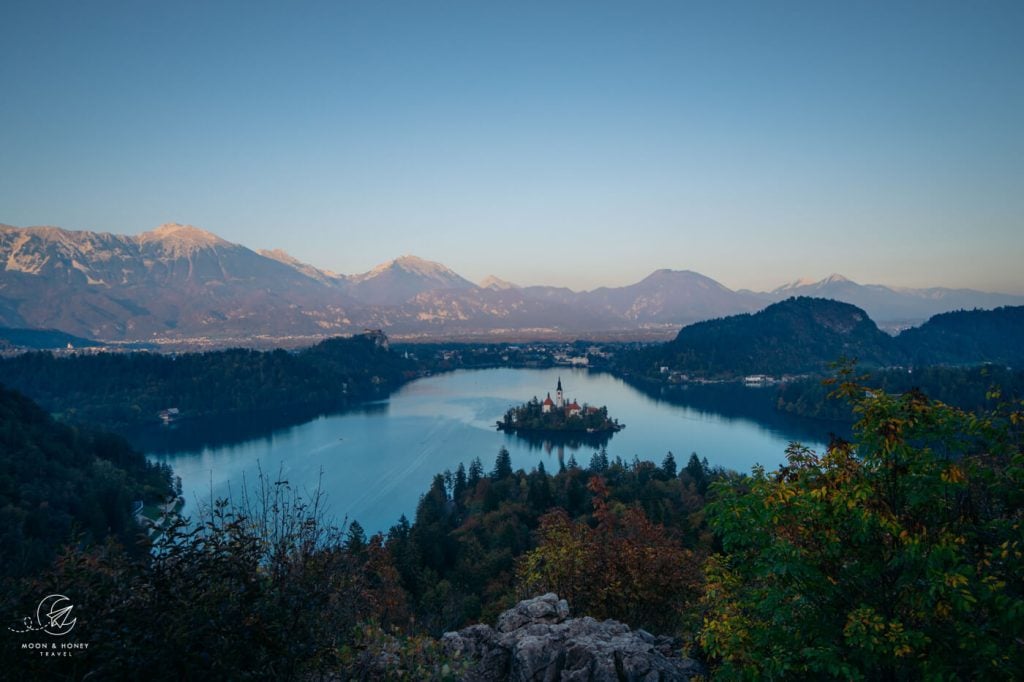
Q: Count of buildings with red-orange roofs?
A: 3